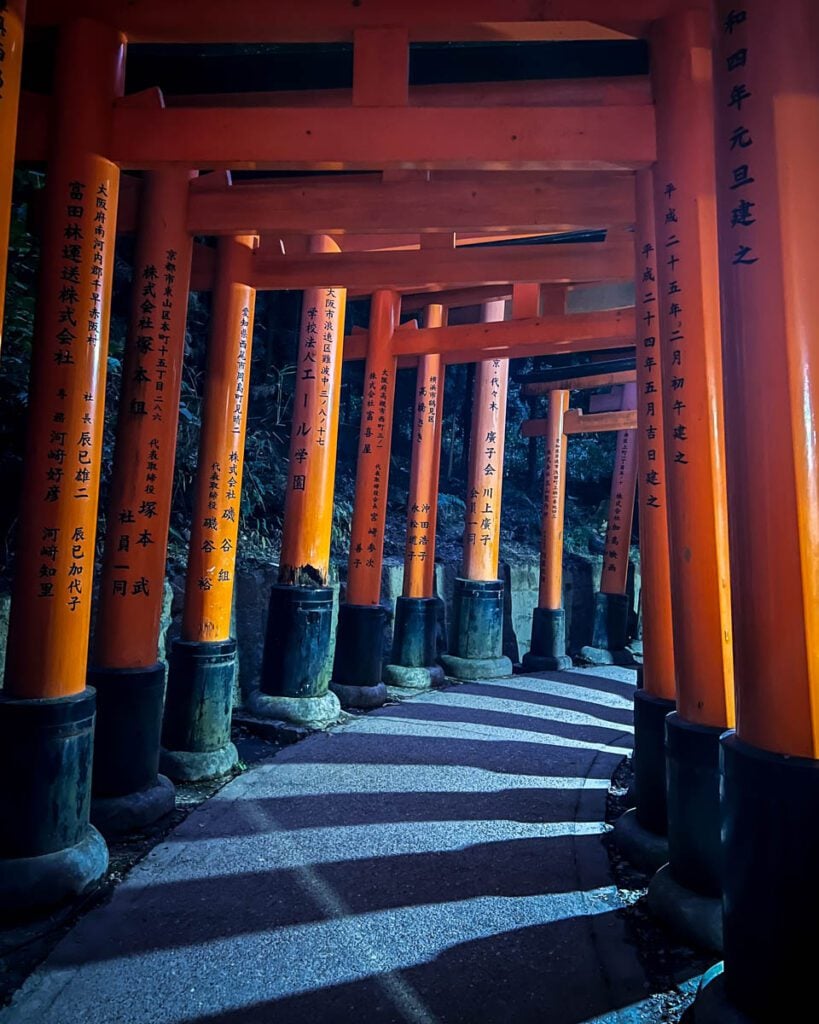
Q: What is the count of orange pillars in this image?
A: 13